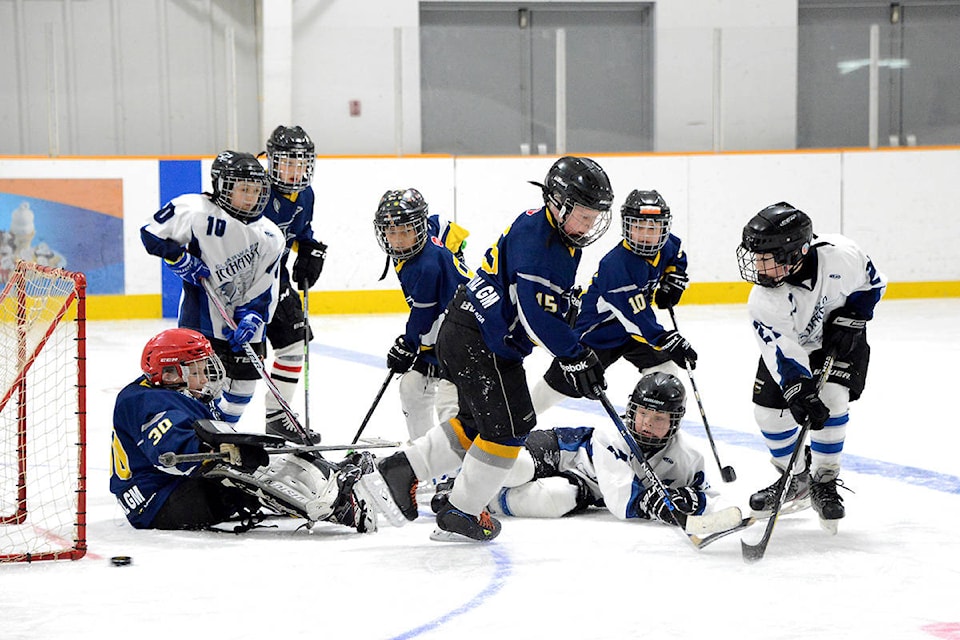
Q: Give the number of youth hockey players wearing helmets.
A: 8